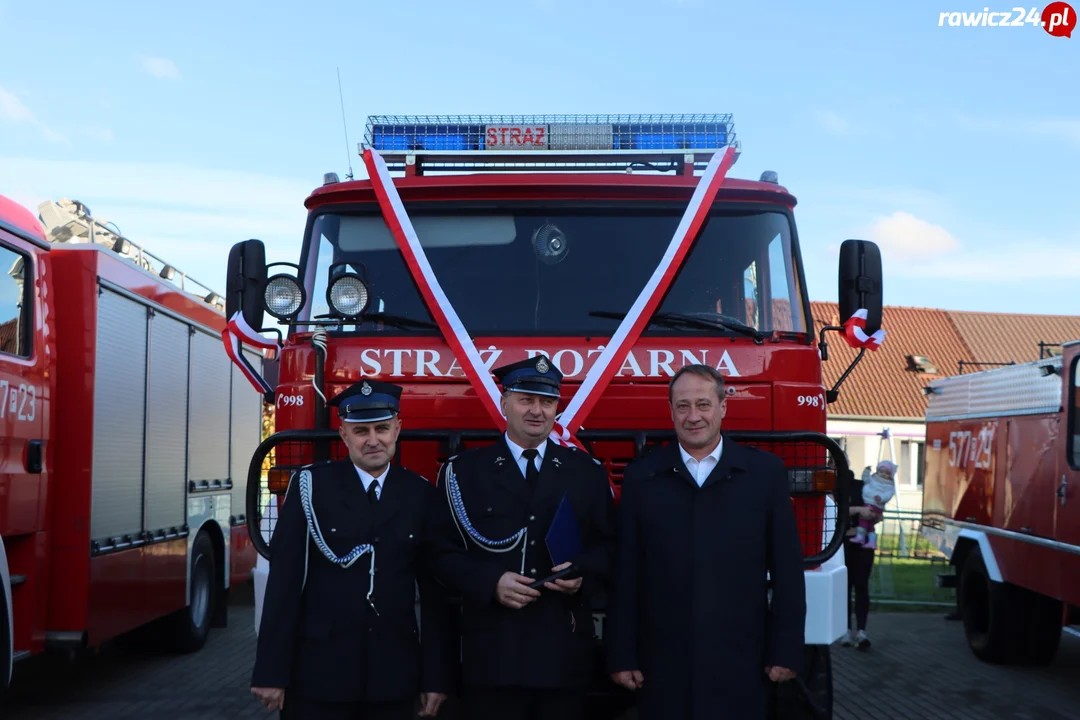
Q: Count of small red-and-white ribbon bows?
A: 2